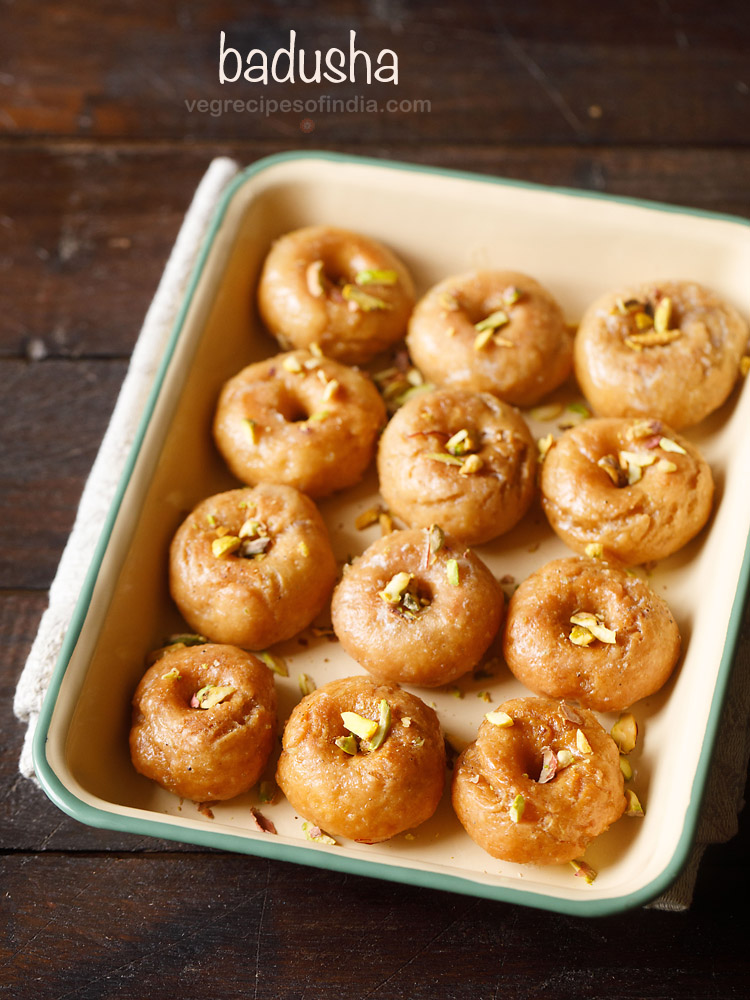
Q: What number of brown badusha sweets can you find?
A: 12